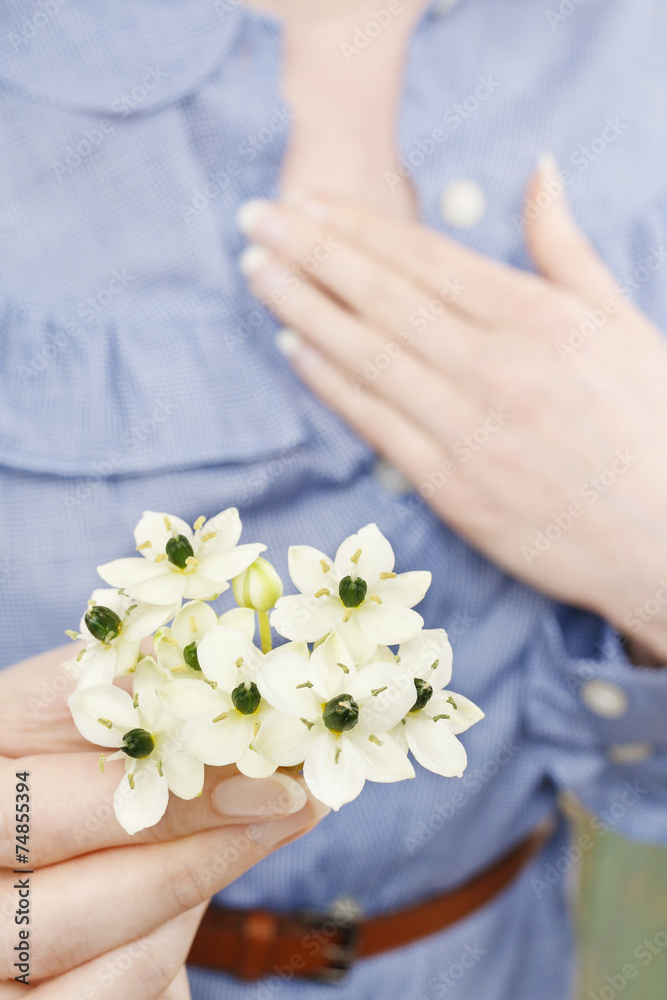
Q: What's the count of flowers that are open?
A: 8